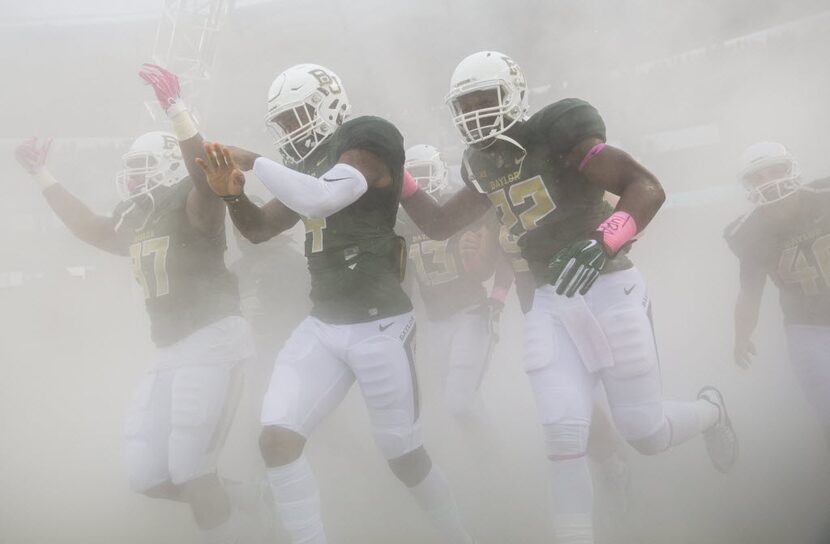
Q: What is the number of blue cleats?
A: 0